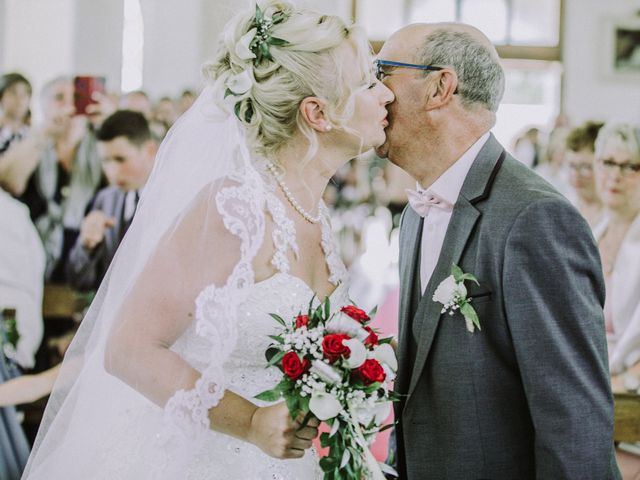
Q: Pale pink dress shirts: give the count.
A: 1